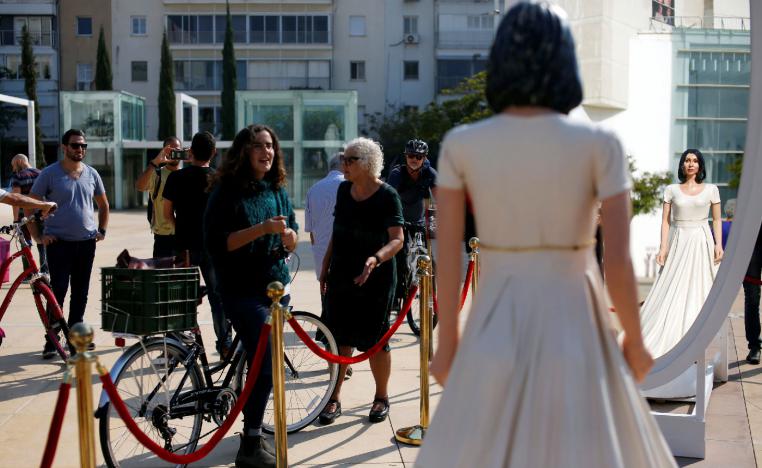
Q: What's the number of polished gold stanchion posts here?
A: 4